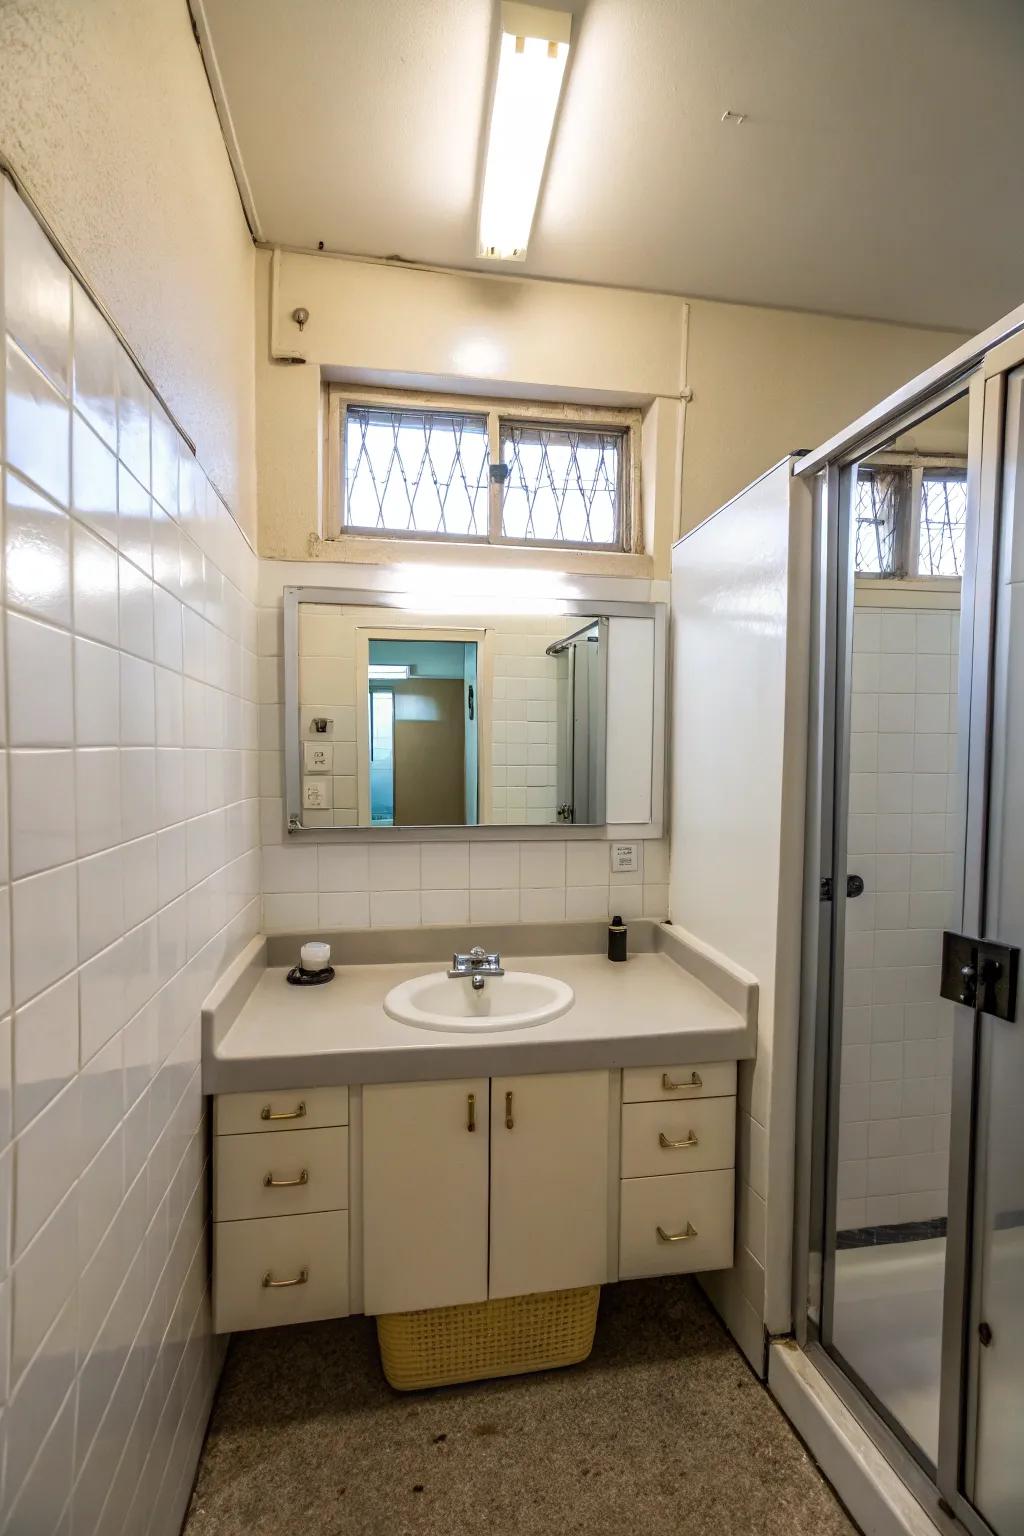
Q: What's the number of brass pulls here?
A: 8